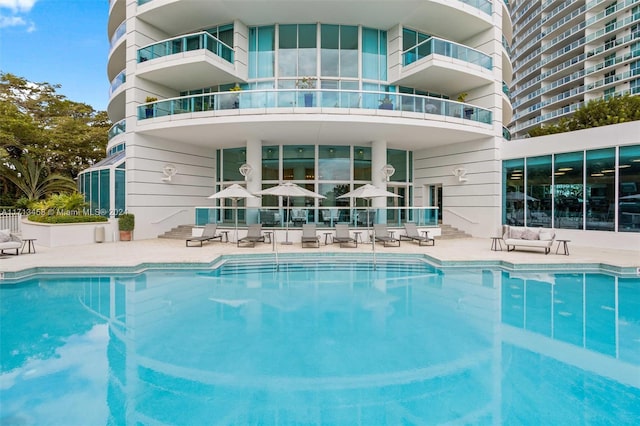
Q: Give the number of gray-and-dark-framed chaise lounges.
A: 6